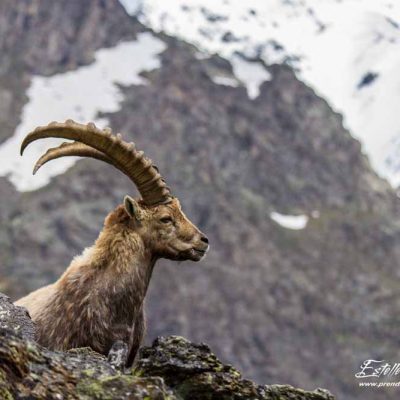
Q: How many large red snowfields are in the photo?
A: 0